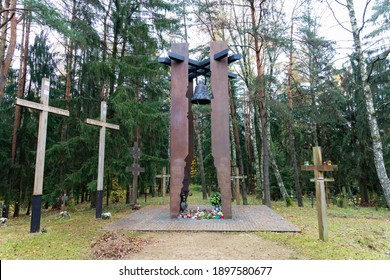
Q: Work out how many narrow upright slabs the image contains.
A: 2